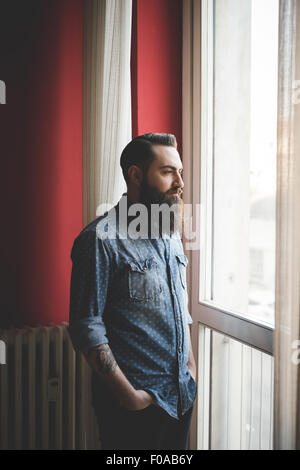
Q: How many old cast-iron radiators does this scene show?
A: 1